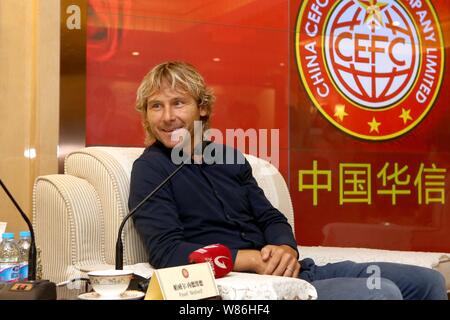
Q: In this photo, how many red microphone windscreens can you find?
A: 1